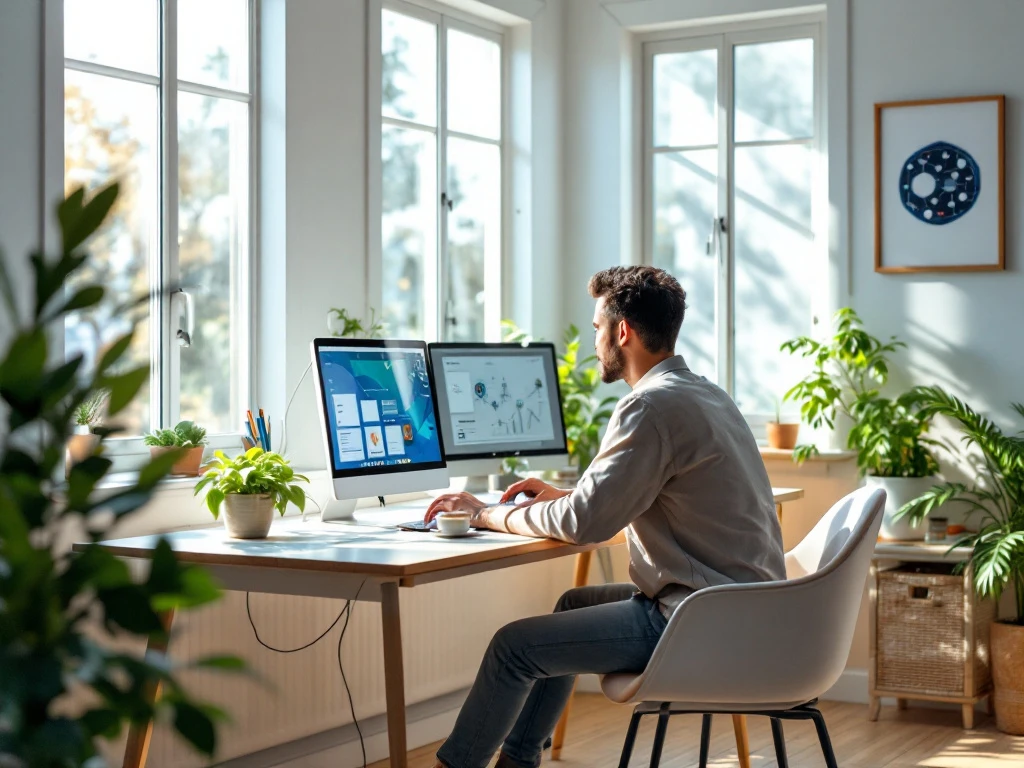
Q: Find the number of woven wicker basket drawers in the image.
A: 1